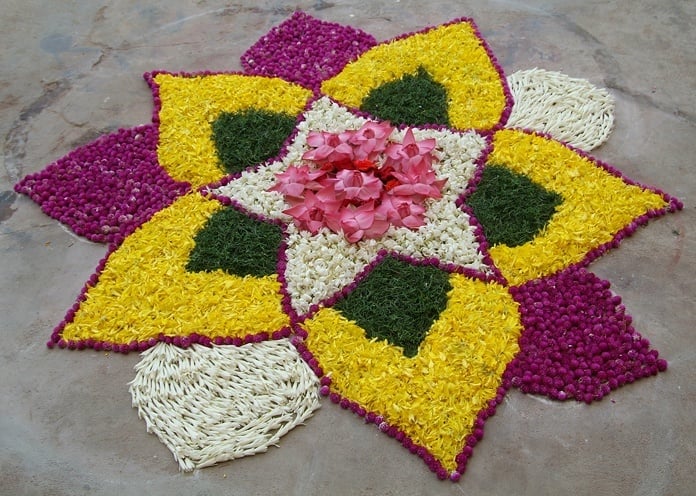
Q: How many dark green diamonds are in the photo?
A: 5